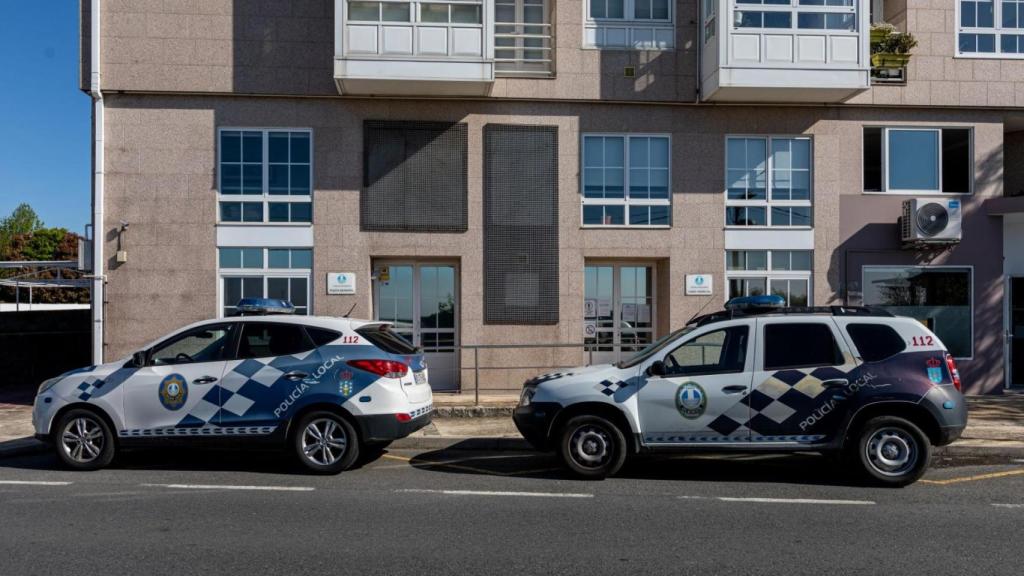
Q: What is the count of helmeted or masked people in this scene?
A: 0